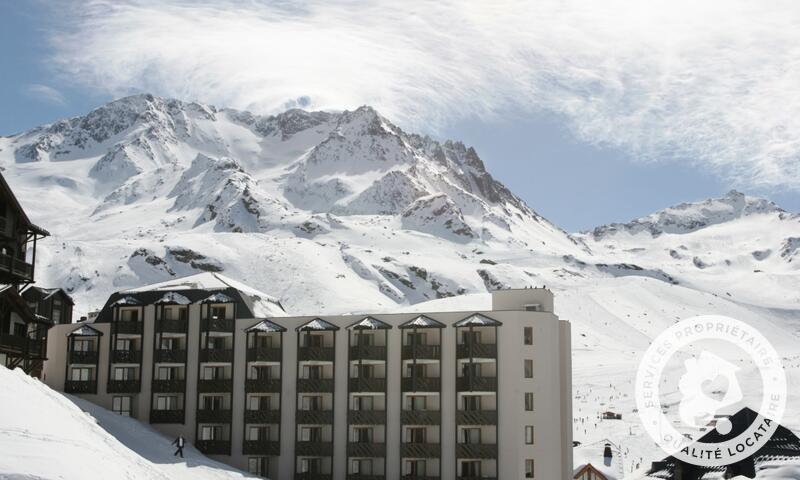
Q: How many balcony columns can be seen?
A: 9